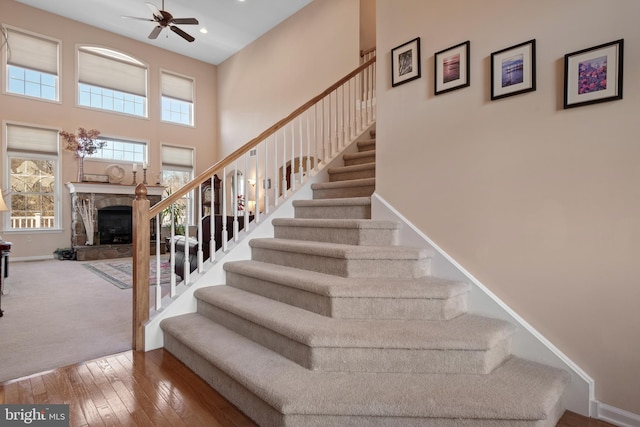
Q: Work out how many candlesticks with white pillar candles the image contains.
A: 2